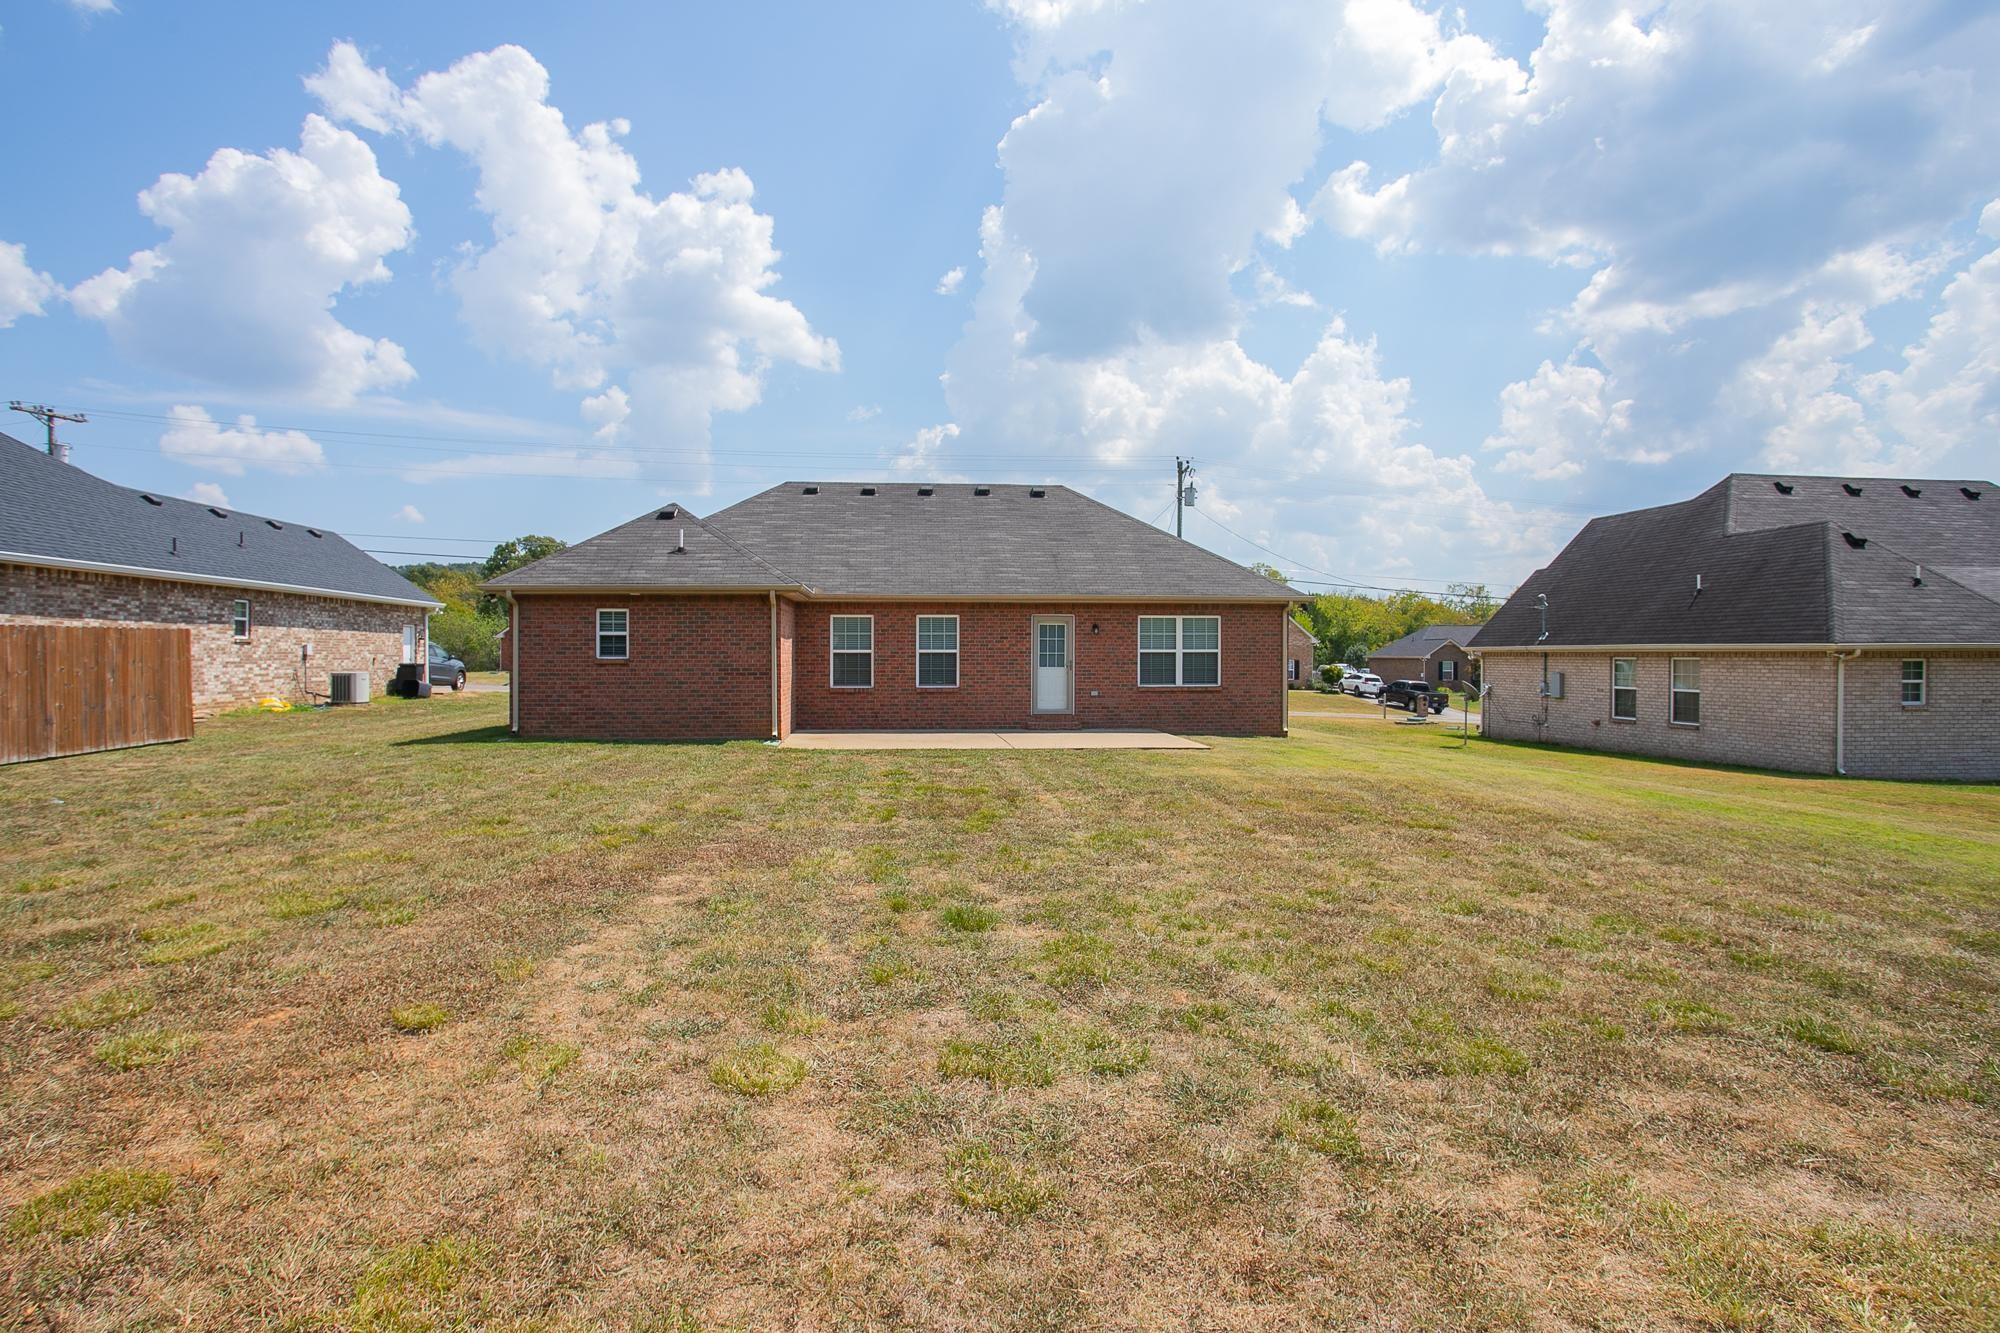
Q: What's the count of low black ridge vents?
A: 15